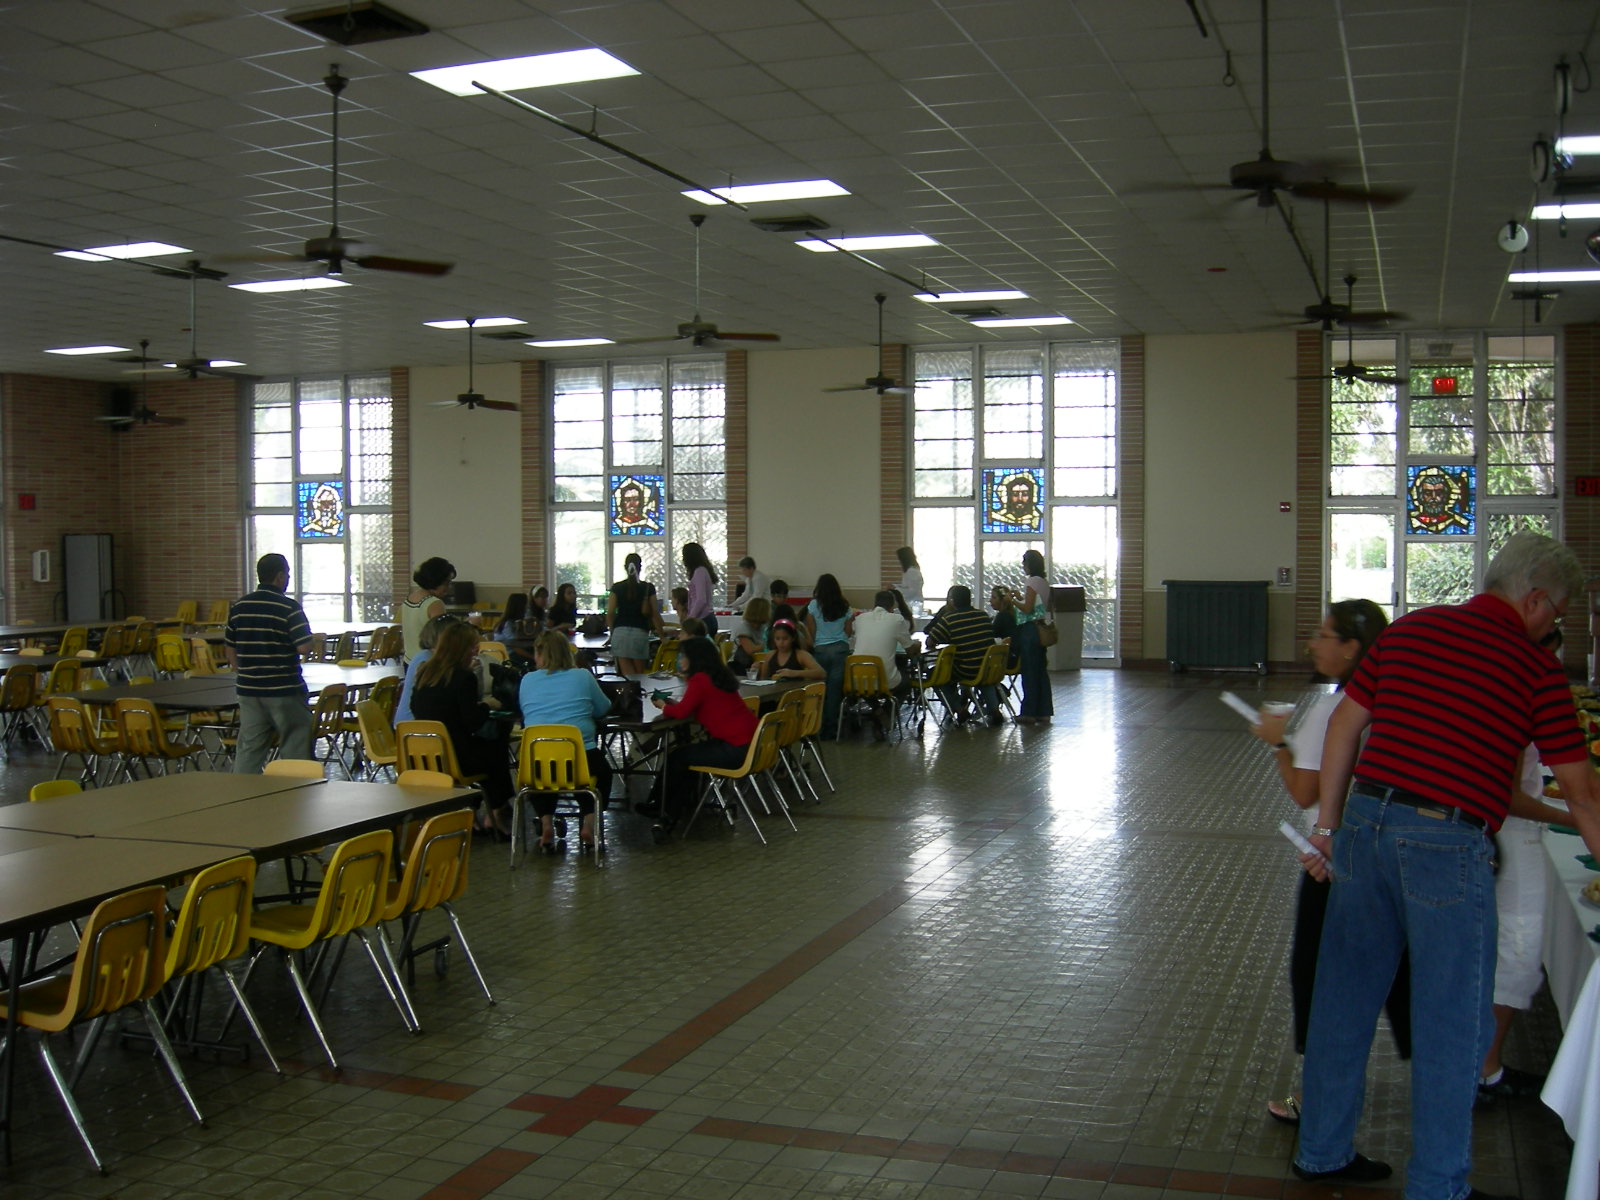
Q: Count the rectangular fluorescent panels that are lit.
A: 14